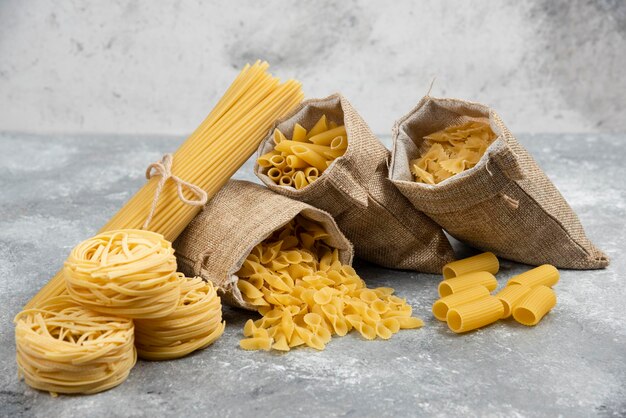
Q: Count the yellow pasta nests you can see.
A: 3